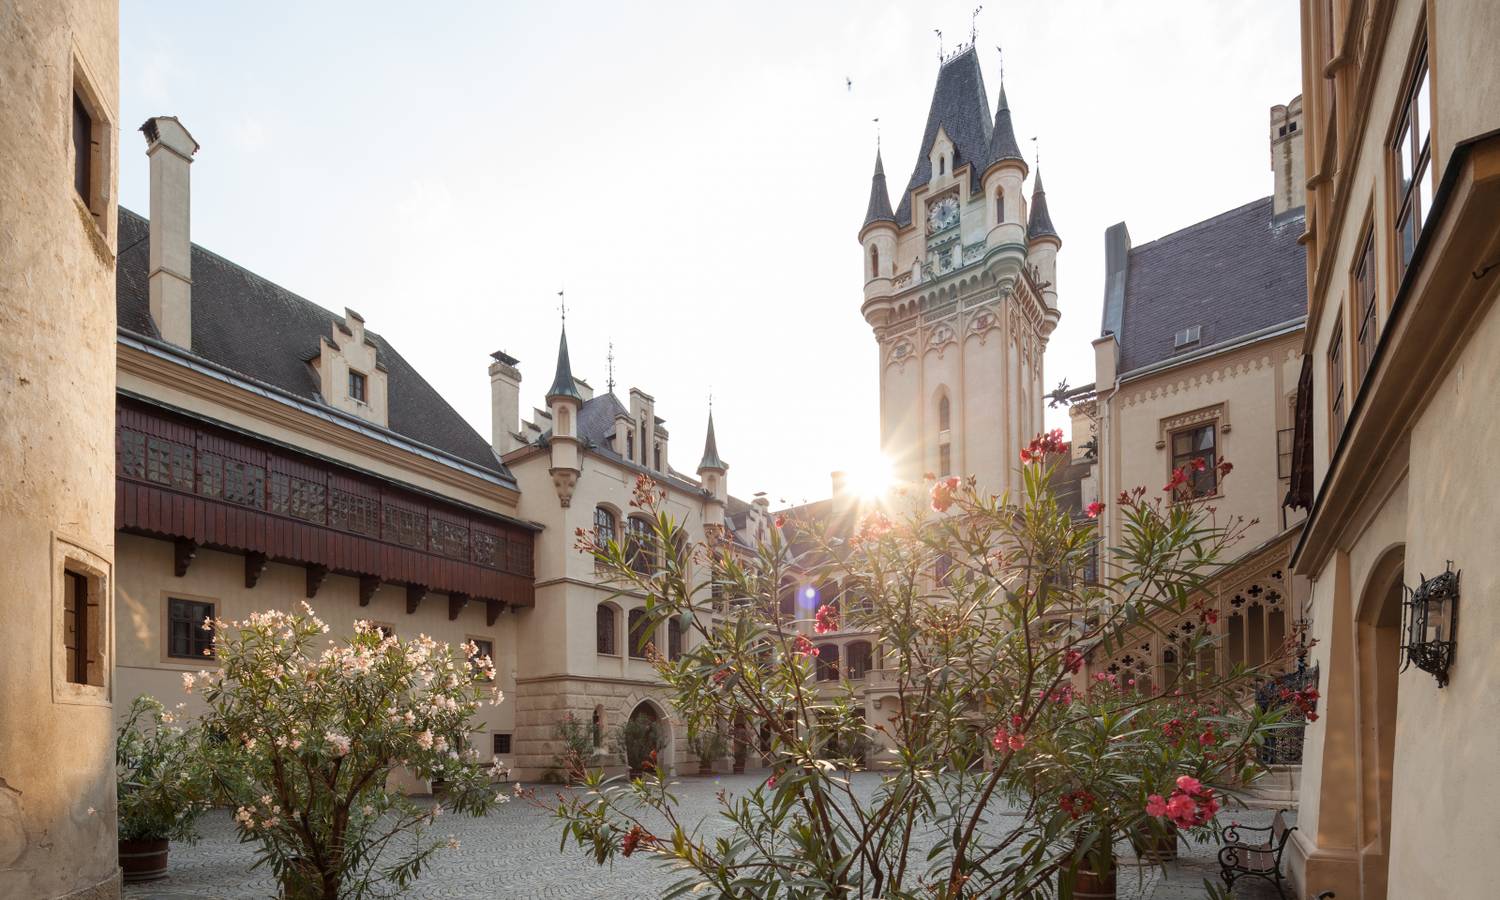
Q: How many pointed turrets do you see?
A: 5